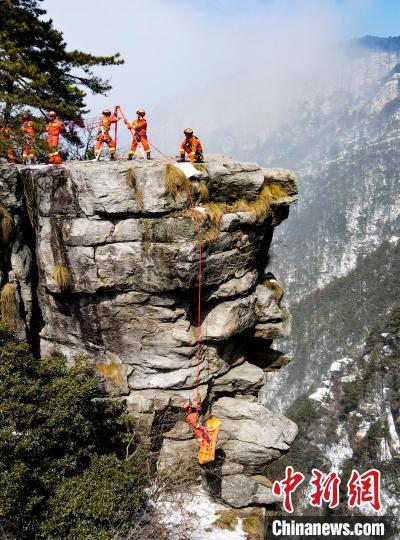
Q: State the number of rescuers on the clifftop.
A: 6